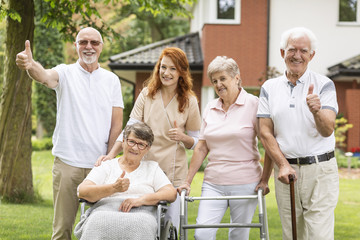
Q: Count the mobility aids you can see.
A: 3